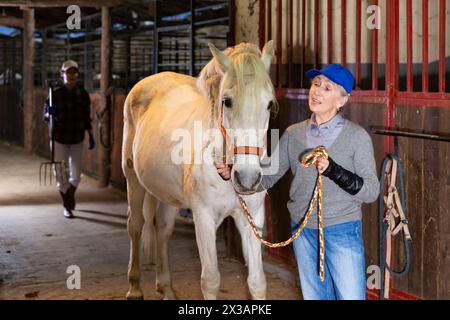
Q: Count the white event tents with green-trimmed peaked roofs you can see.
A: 0